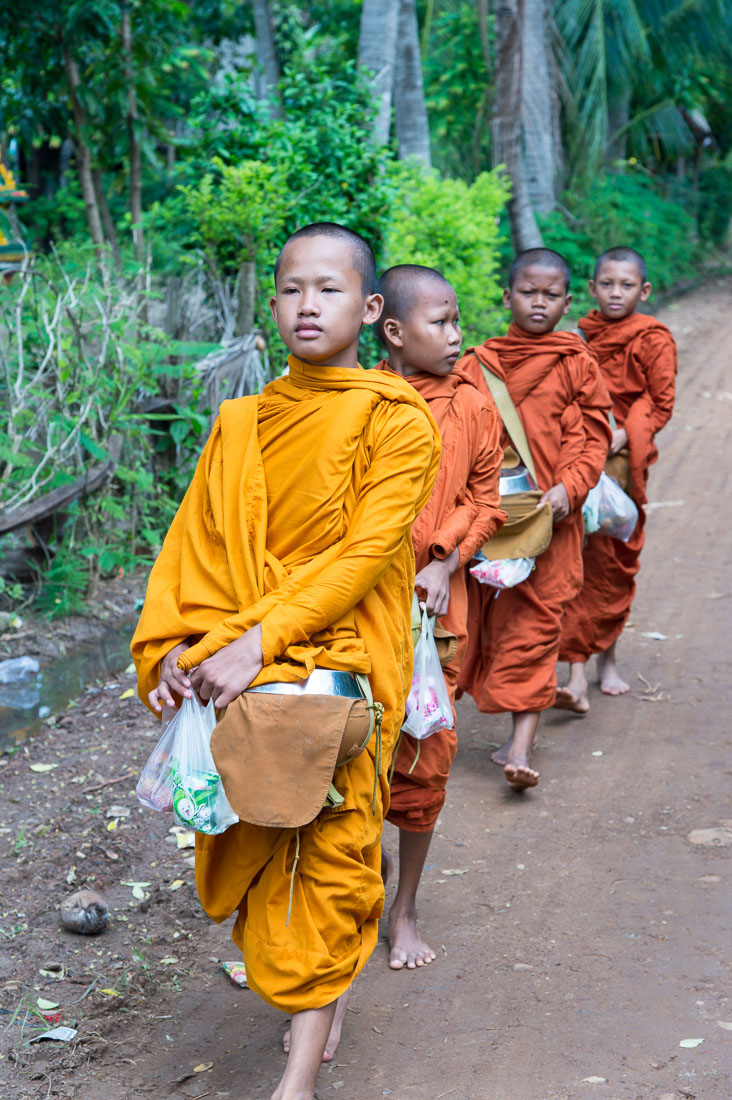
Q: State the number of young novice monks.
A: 4